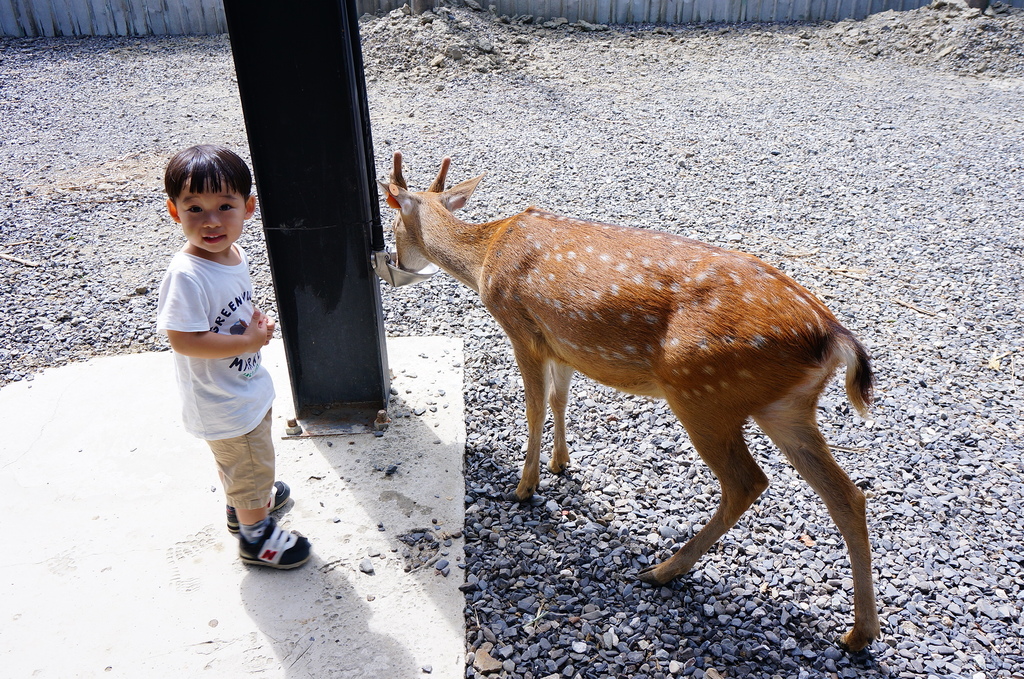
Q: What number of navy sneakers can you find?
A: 2